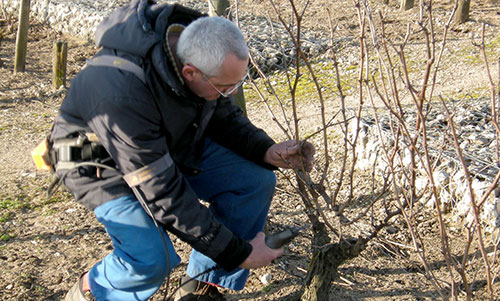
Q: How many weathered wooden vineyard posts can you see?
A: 5